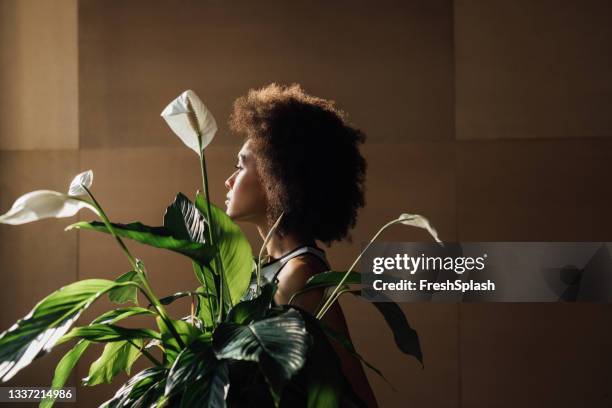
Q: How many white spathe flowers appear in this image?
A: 4